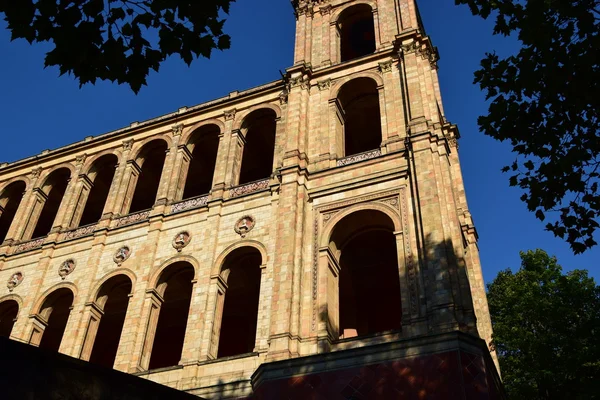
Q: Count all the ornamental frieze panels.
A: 6